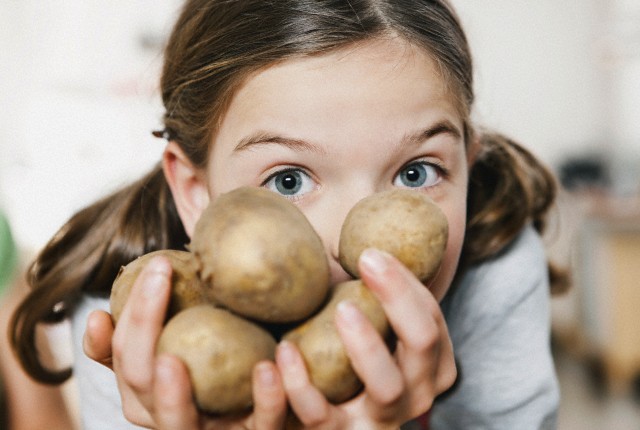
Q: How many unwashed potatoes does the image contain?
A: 5